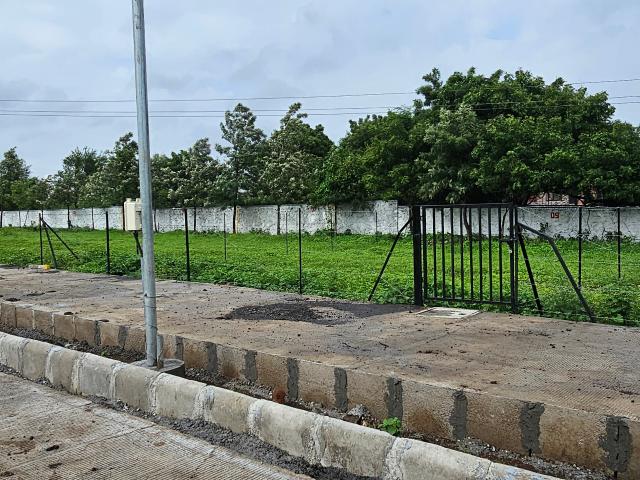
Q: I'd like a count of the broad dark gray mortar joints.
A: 11